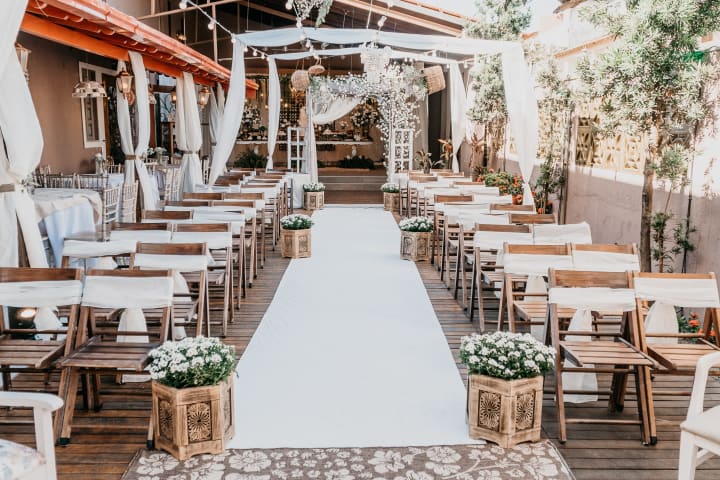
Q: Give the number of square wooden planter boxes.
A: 6